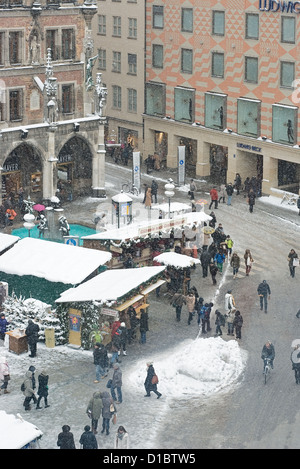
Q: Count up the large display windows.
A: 5